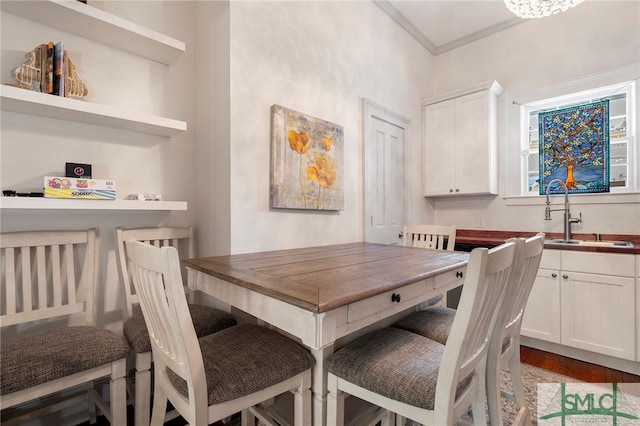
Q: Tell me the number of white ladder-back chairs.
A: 6